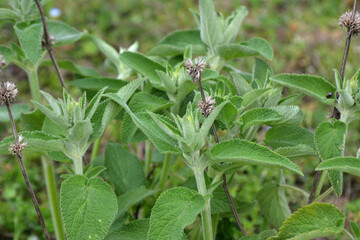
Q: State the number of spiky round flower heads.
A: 5